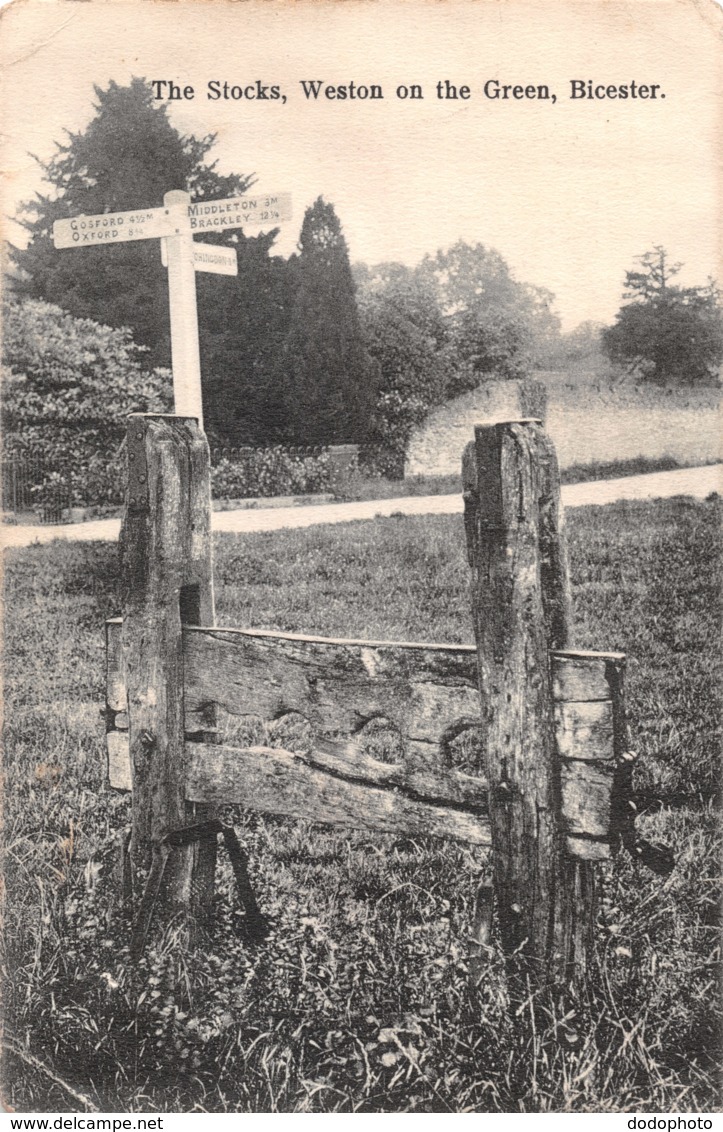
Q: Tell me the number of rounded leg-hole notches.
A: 4